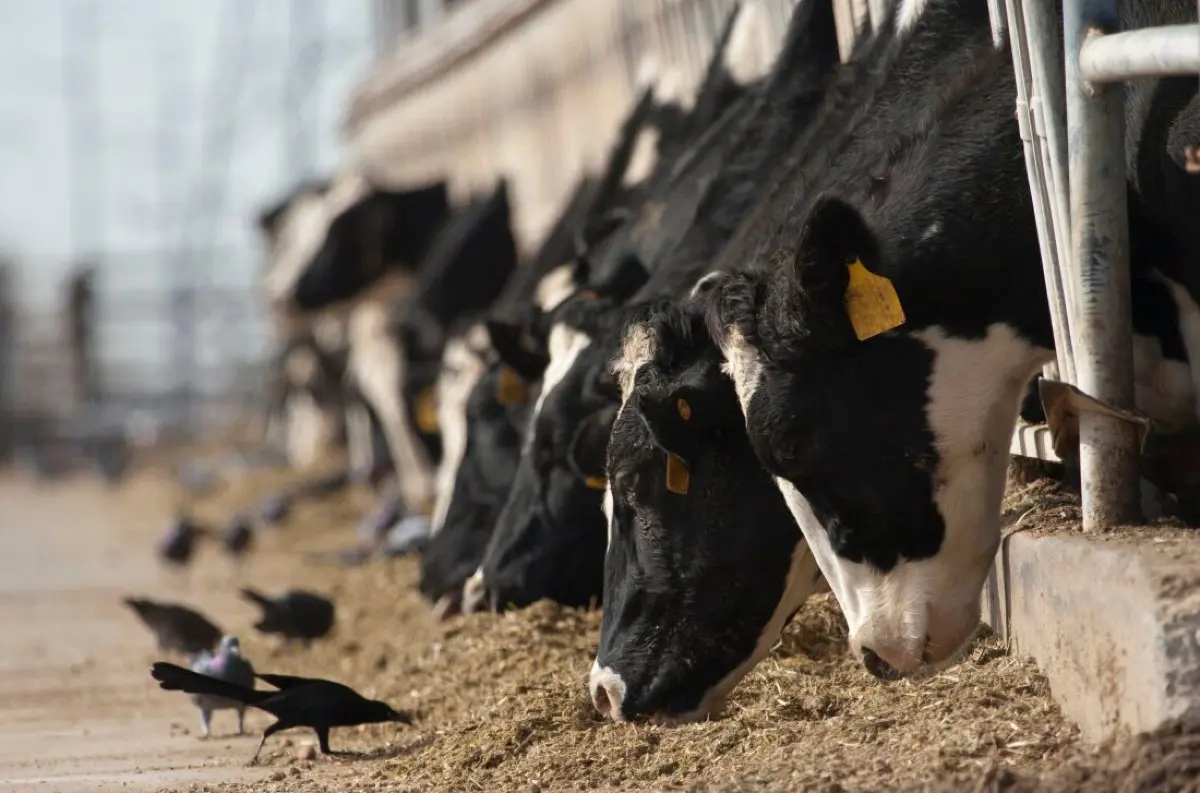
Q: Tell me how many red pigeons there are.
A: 0